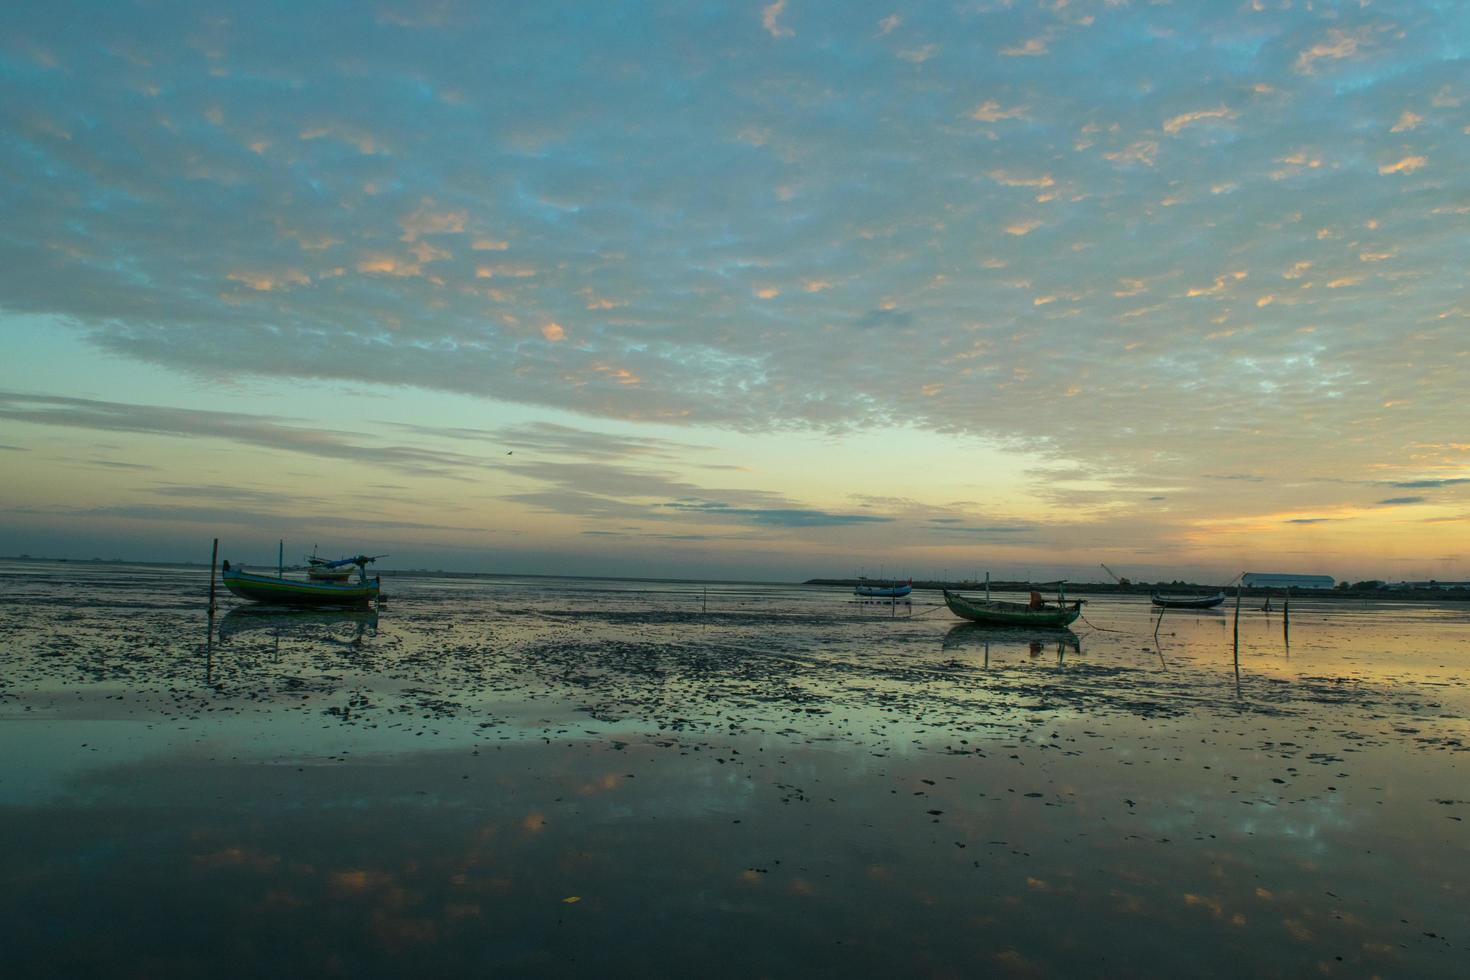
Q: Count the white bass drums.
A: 0